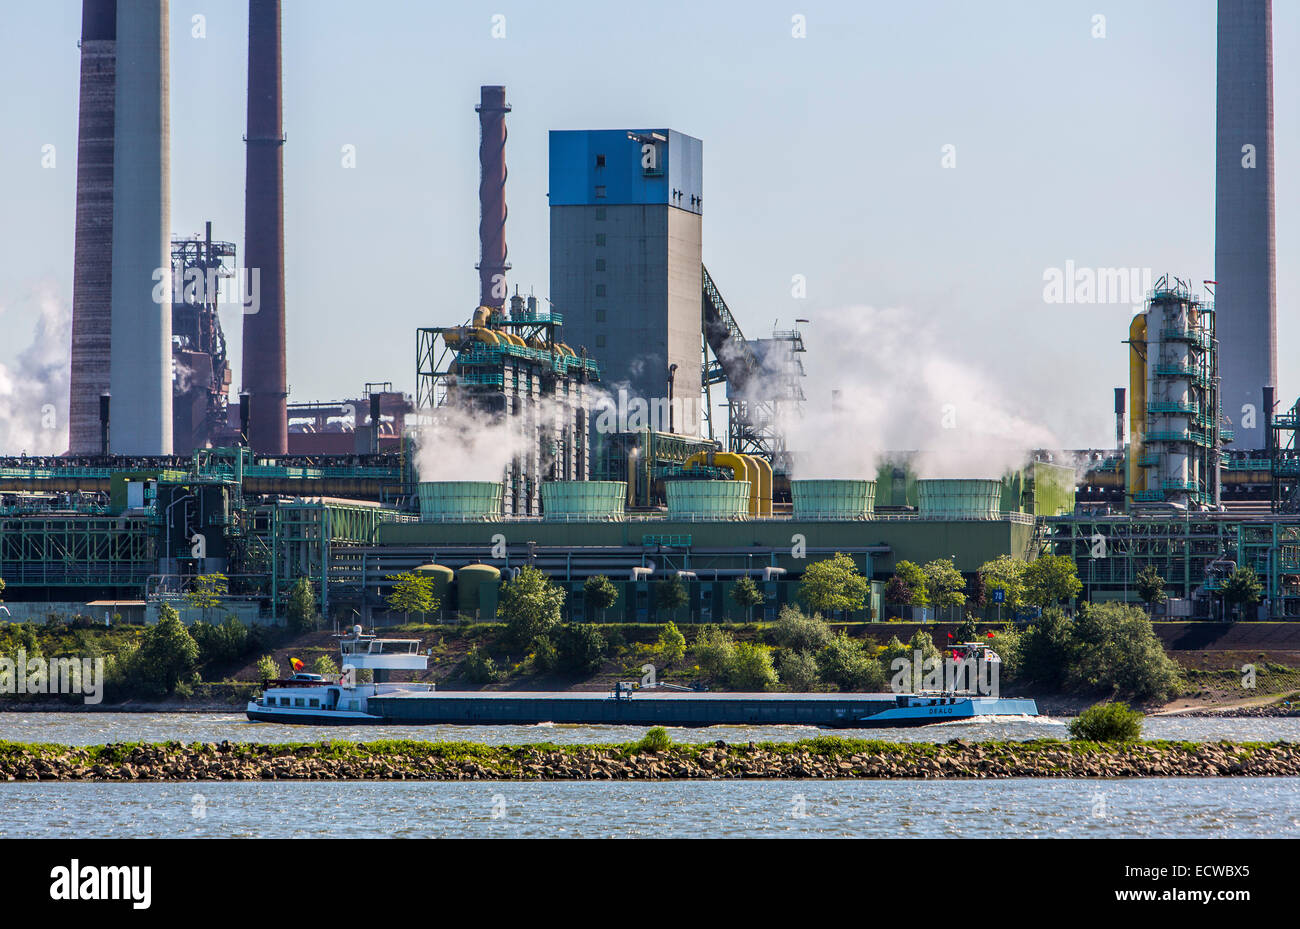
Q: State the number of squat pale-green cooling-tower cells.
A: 5